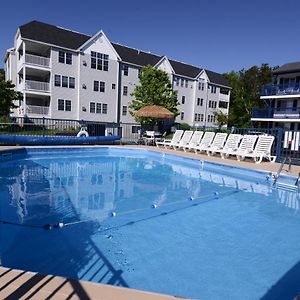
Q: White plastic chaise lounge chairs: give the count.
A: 8